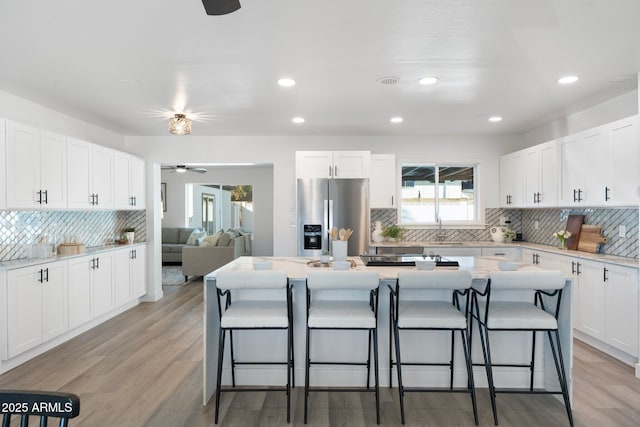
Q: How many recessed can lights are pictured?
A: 6